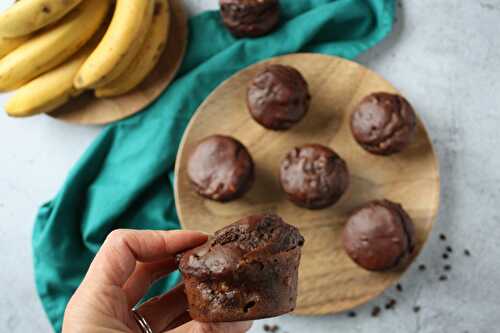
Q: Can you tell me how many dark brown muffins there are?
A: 7